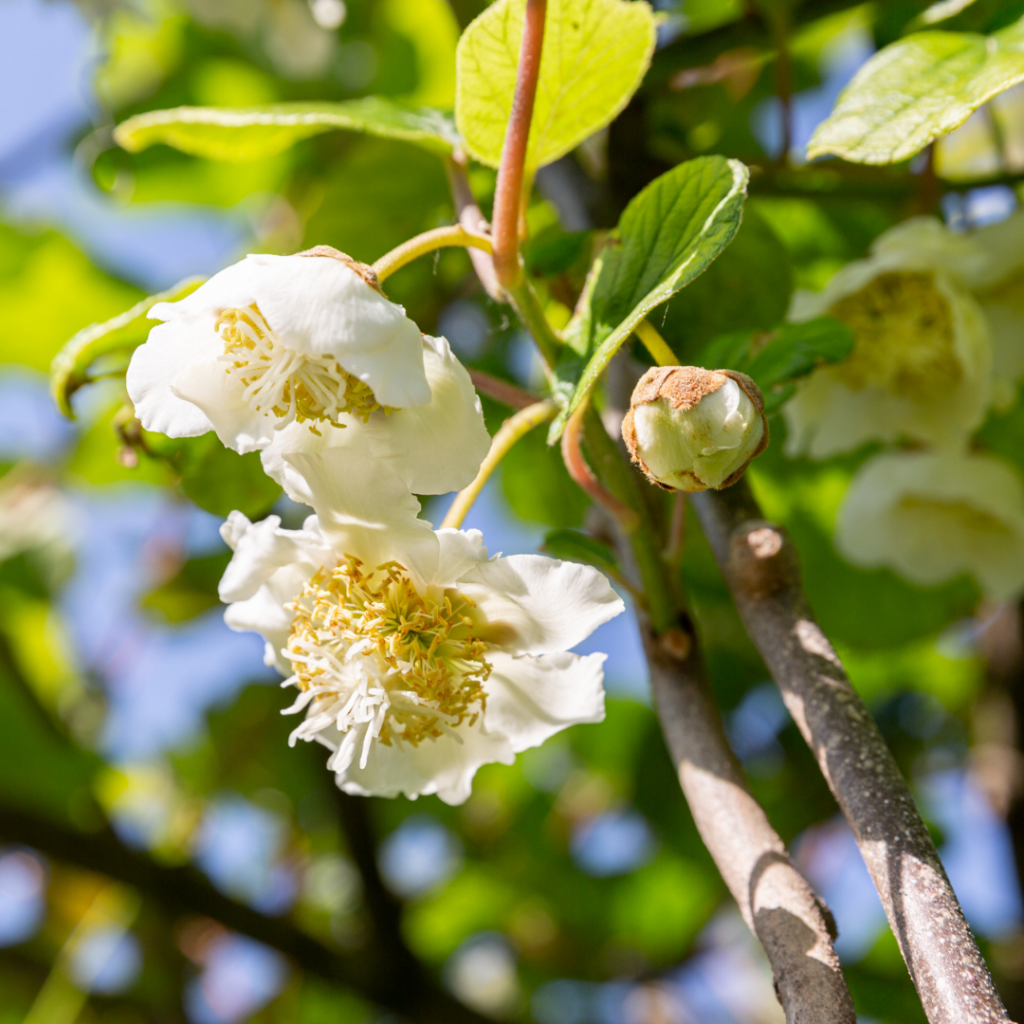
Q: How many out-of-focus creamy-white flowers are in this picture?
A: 3